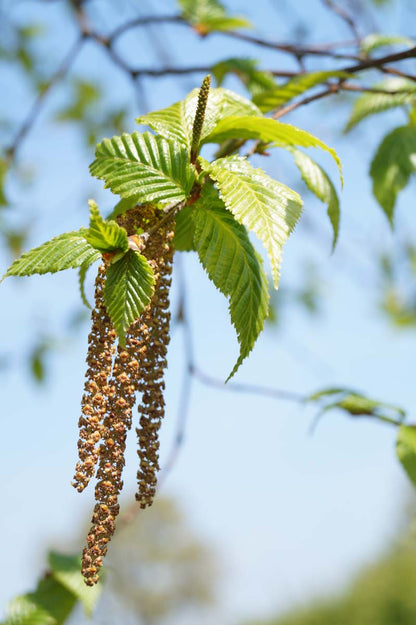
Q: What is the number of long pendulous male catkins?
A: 3